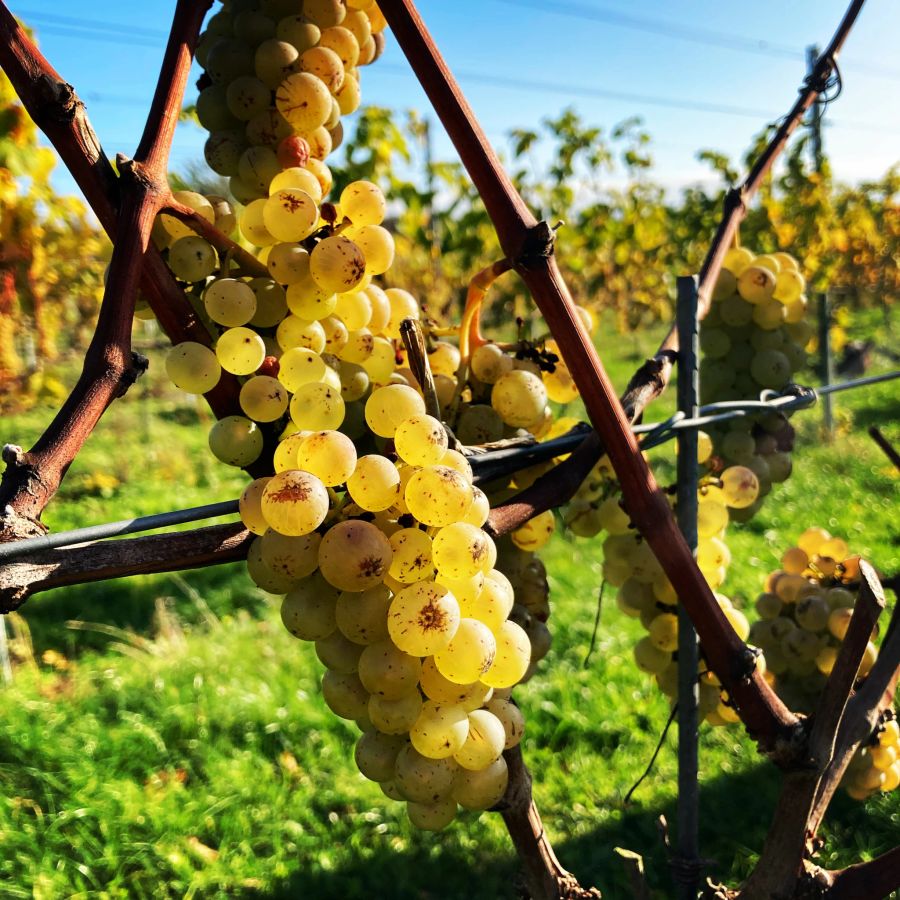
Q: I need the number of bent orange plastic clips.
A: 0